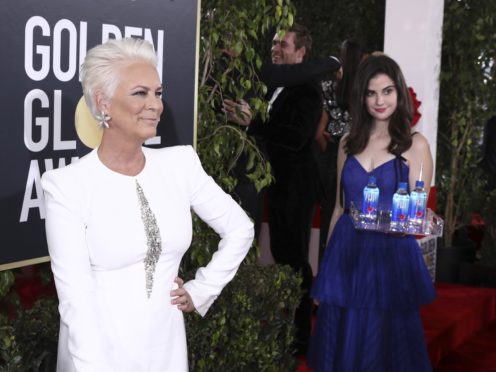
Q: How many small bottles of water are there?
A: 3